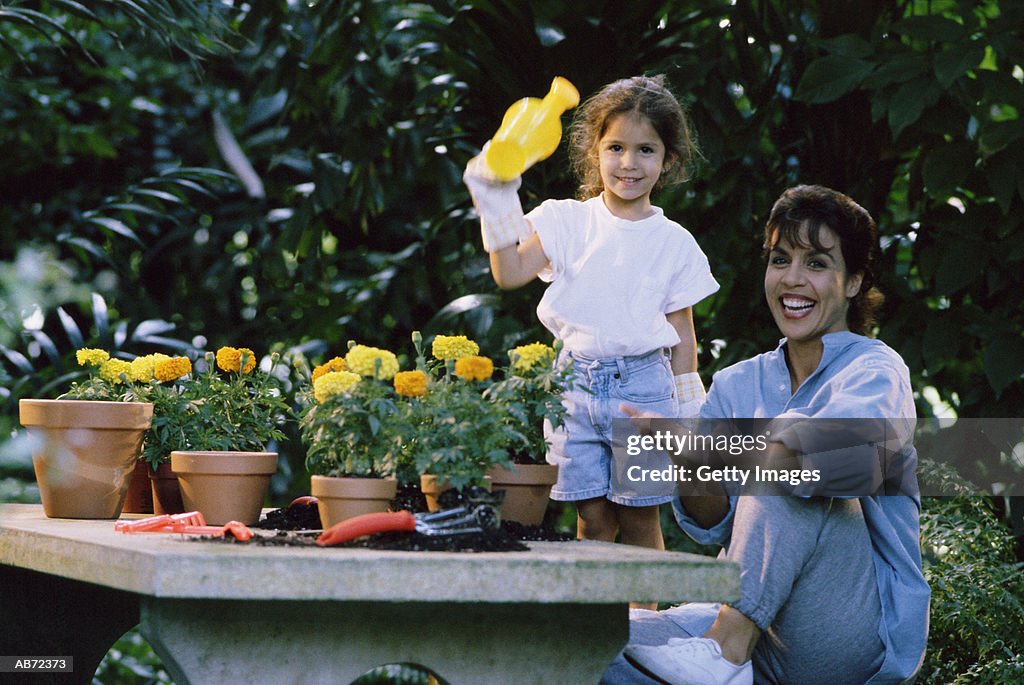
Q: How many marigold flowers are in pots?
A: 12